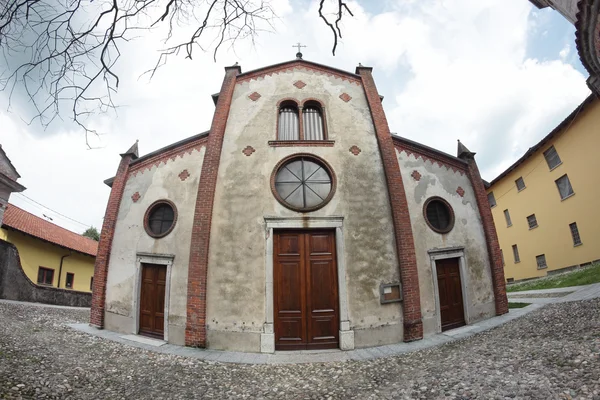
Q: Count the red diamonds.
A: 9